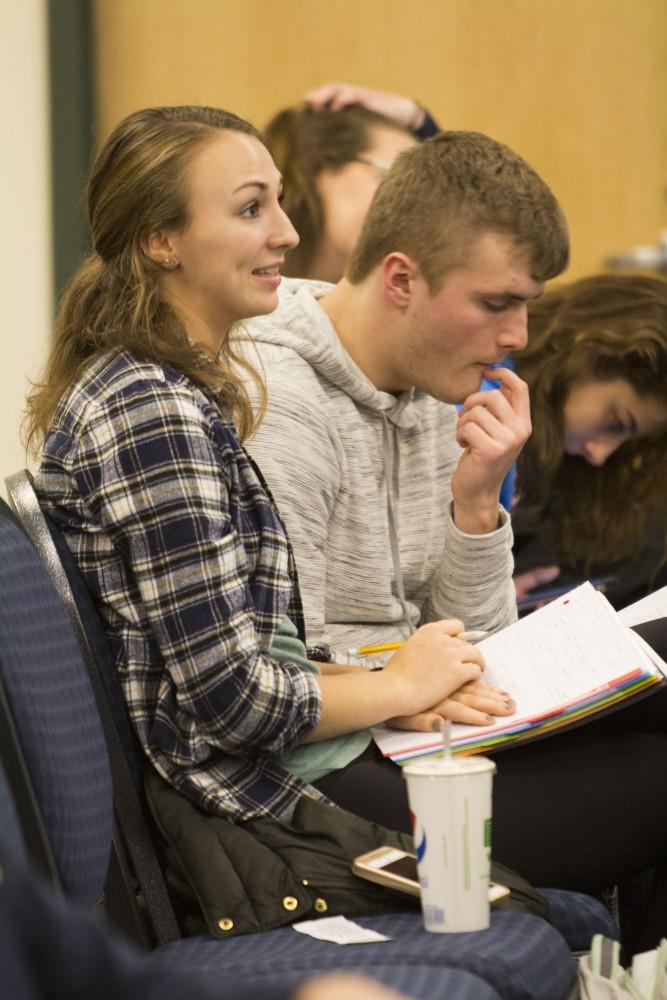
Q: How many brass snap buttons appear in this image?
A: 4